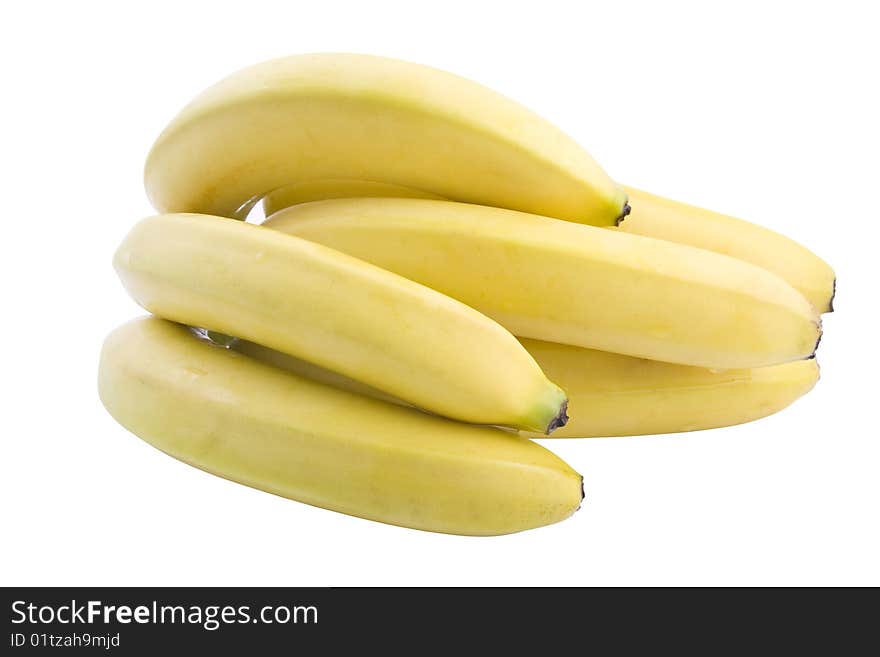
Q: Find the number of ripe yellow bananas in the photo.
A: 6